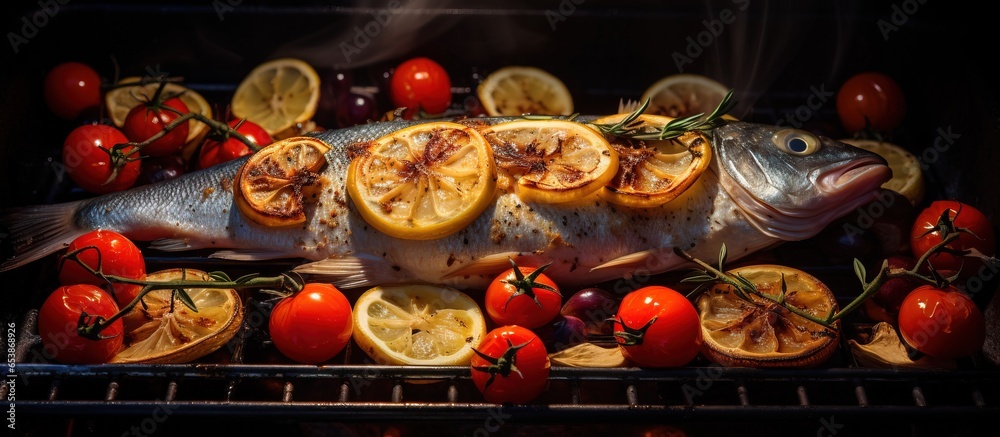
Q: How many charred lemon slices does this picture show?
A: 6